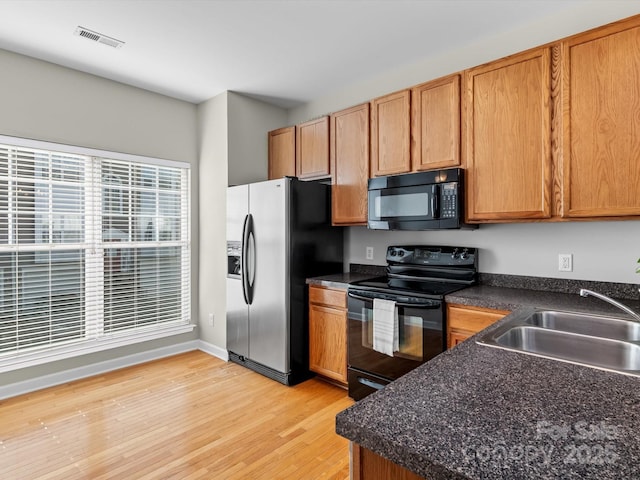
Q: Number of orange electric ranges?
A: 0